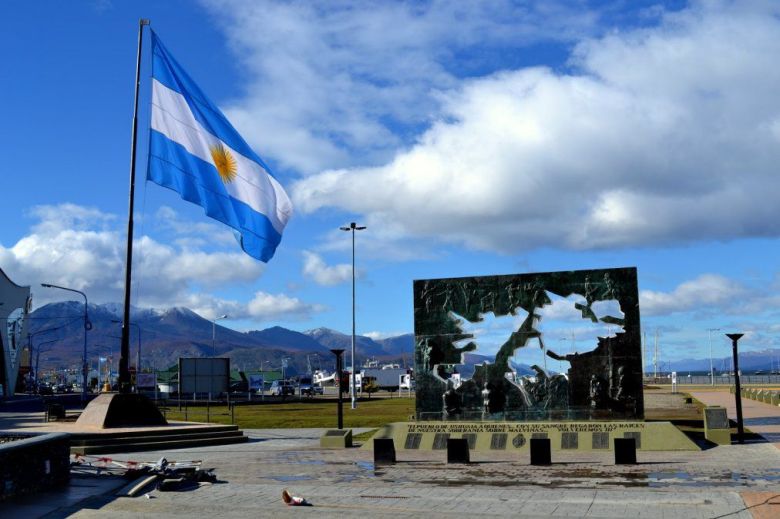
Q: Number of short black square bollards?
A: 4